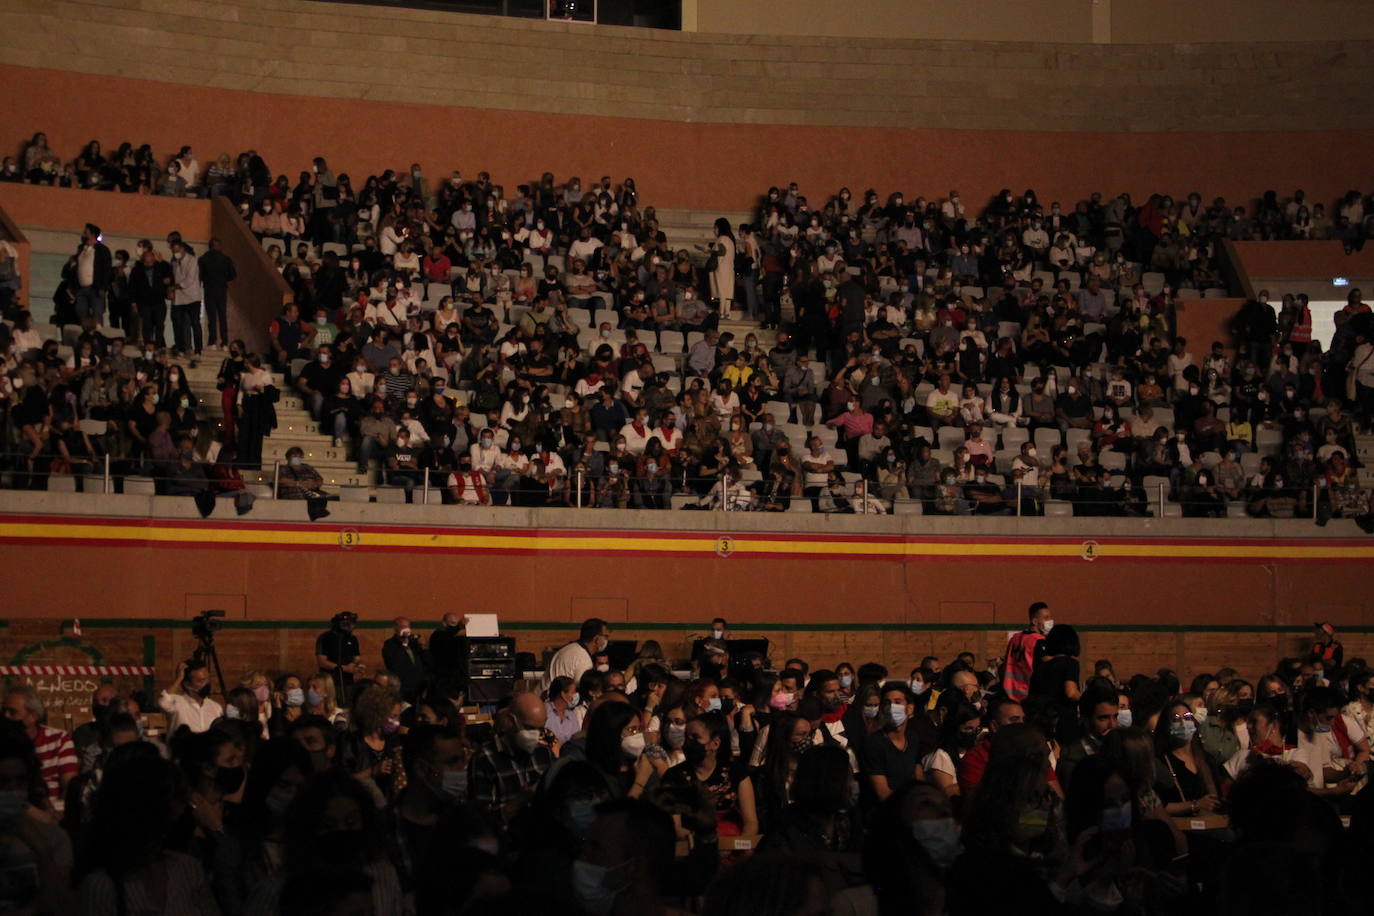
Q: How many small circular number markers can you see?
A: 3